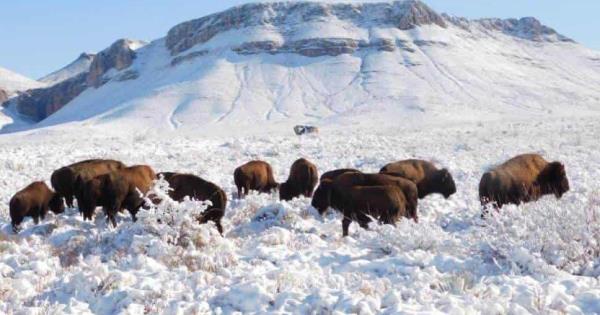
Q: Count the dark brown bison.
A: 11